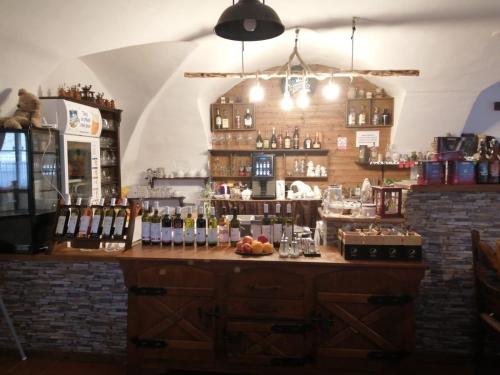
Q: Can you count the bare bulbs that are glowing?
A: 4